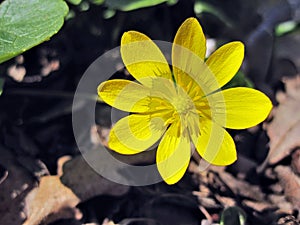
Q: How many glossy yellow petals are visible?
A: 8